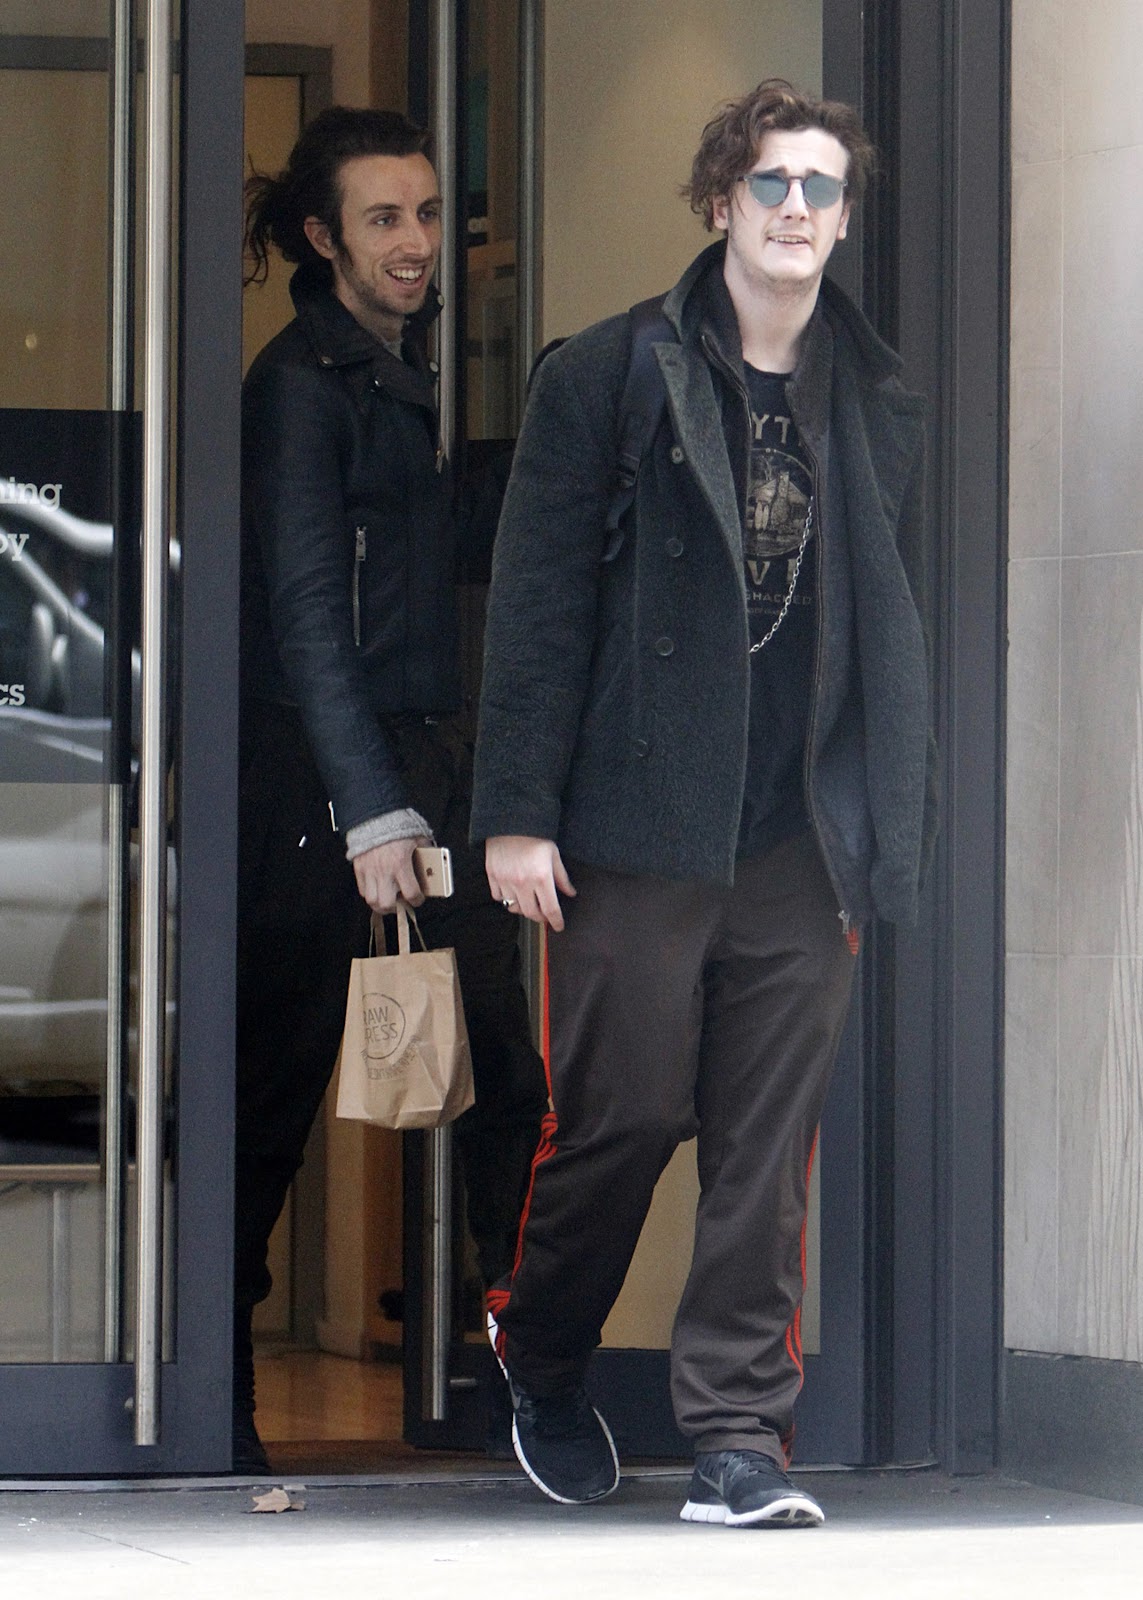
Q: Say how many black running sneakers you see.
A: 2